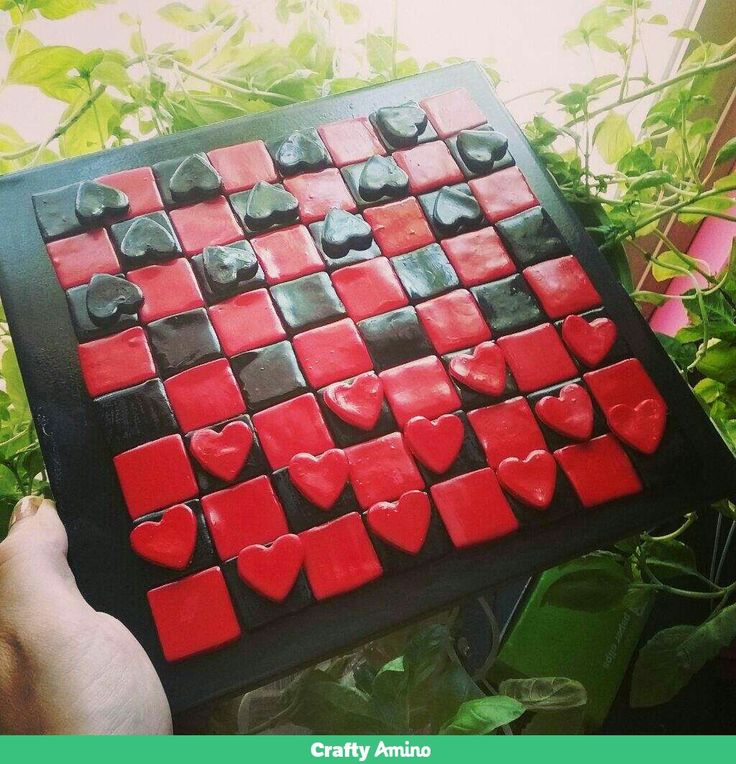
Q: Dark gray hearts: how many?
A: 12